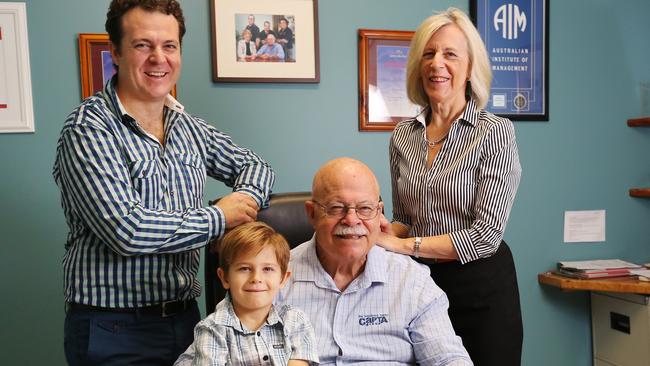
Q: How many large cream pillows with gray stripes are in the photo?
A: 0